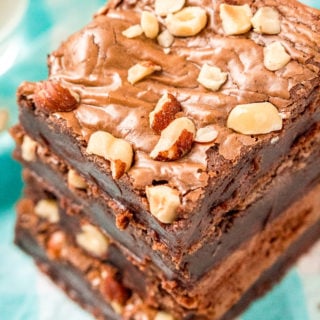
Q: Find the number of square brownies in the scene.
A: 3